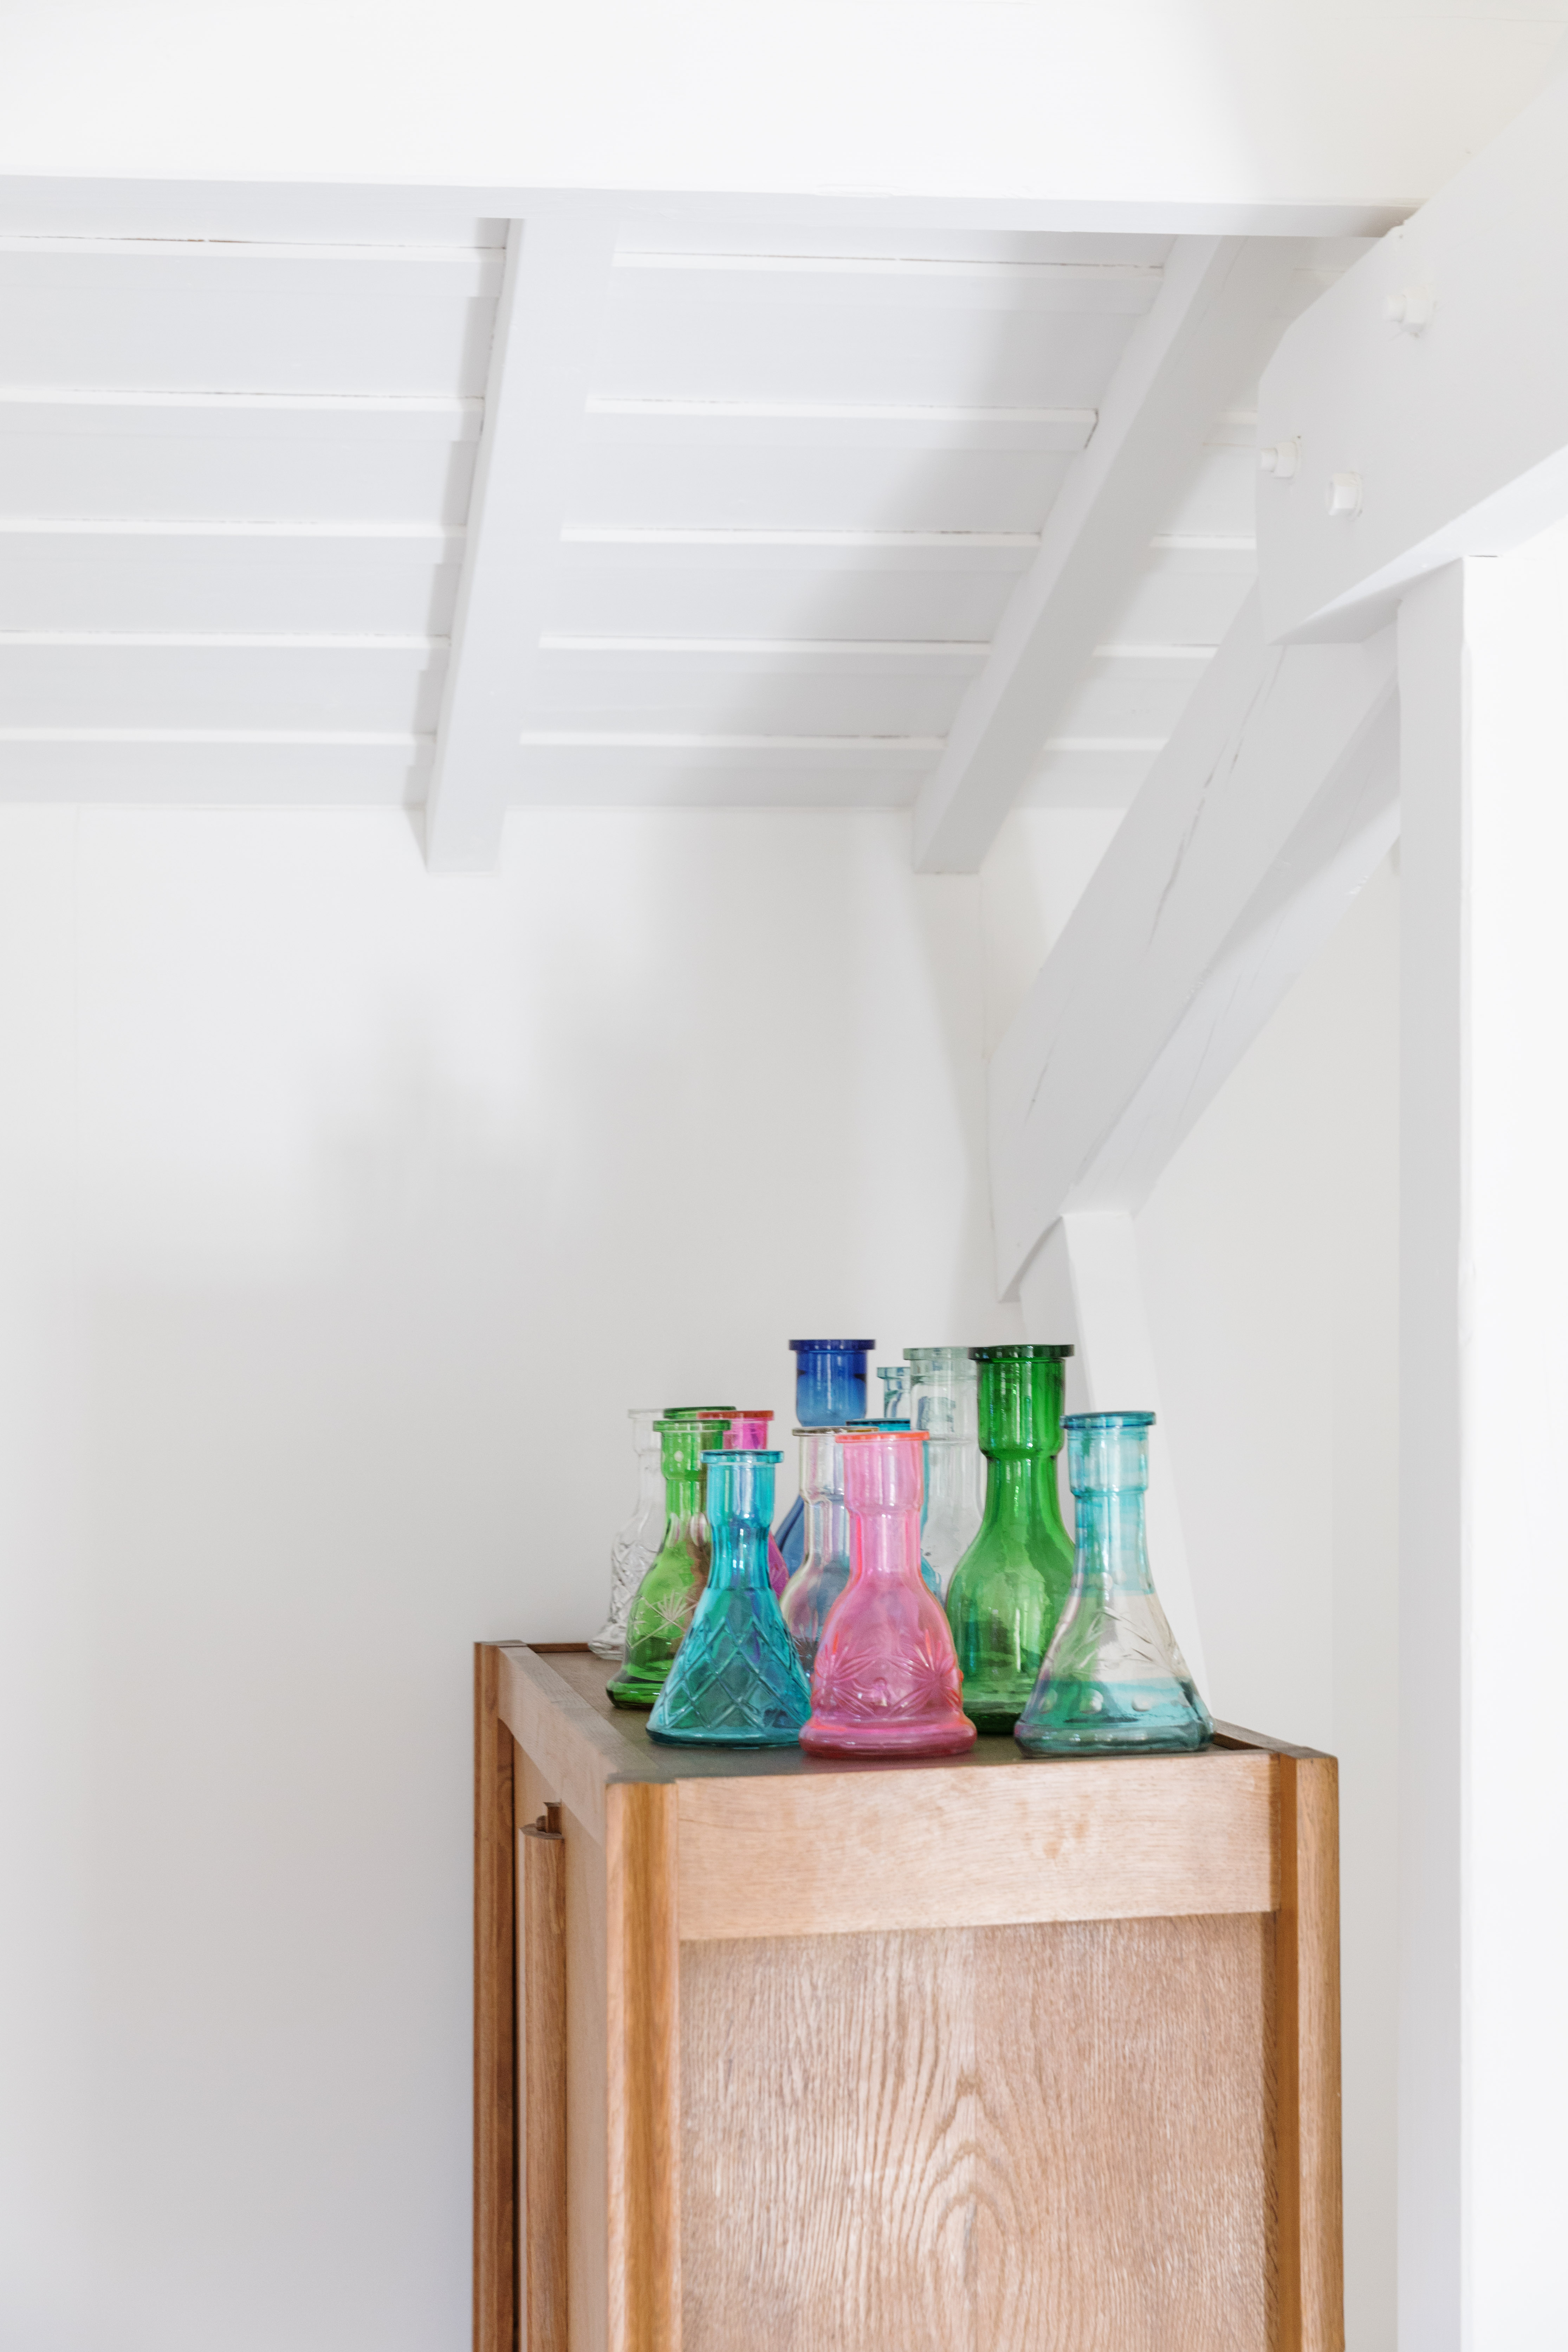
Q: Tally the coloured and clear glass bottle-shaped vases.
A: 13